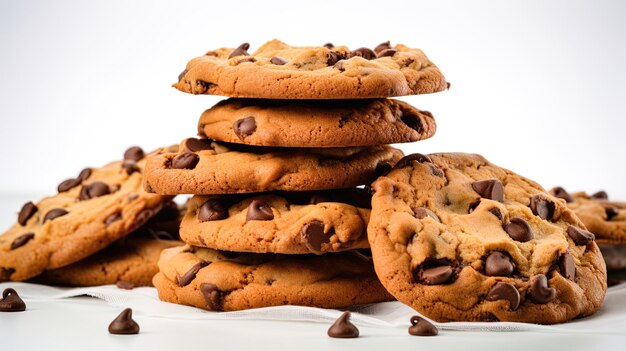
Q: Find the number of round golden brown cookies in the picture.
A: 9